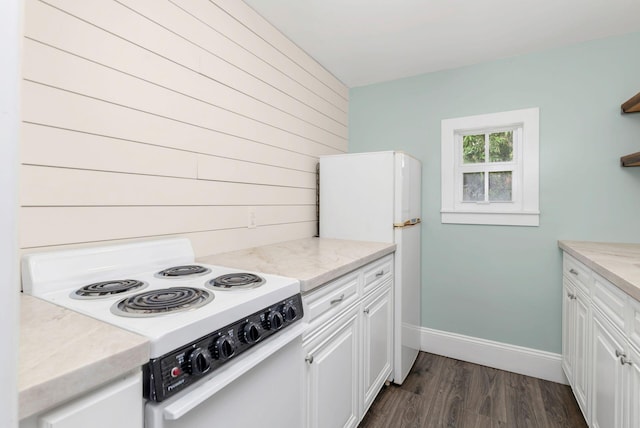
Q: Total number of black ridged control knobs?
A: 5